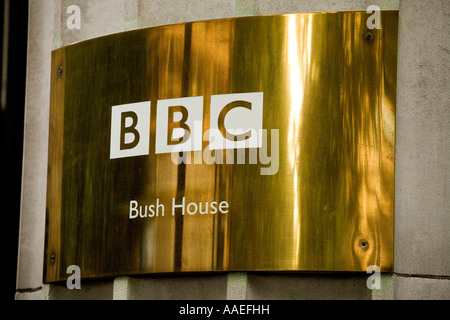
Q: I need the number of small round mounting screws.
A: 4